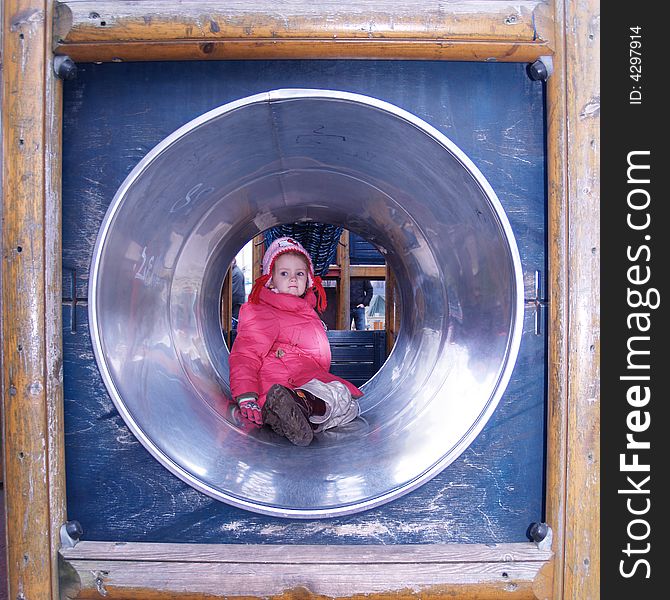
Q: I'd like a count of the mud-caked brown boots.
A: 2